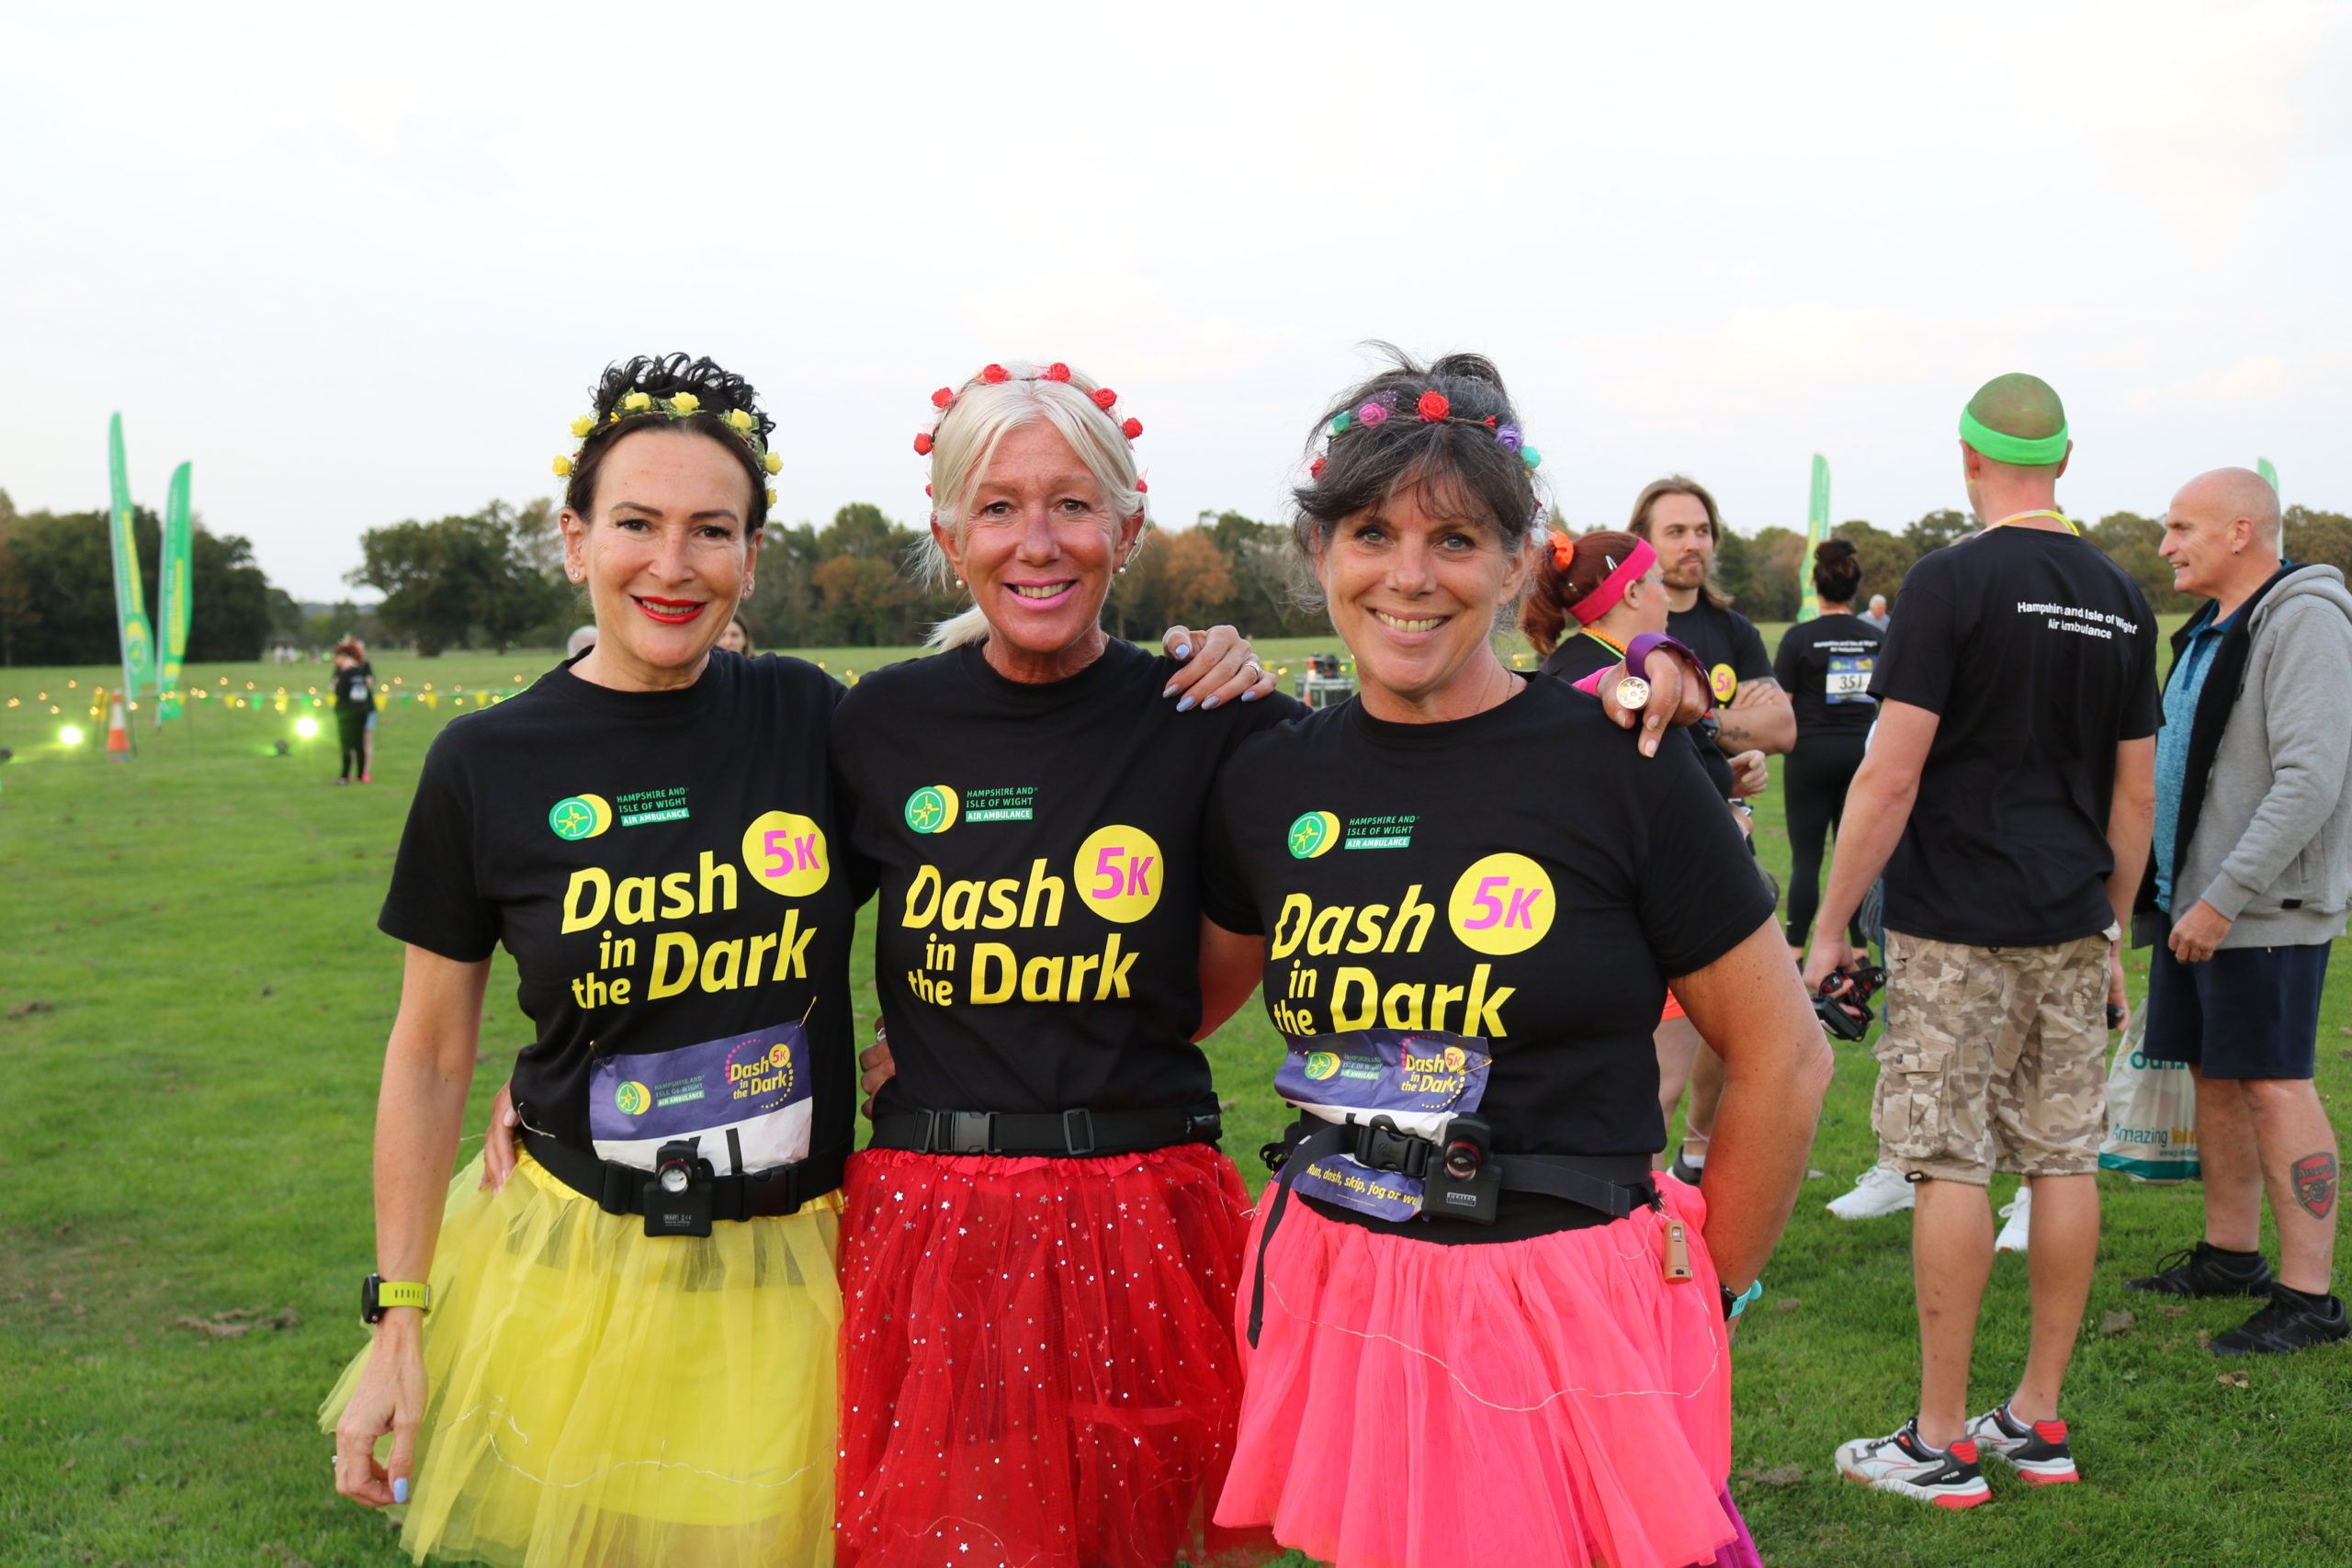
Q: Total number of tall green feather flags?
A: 4